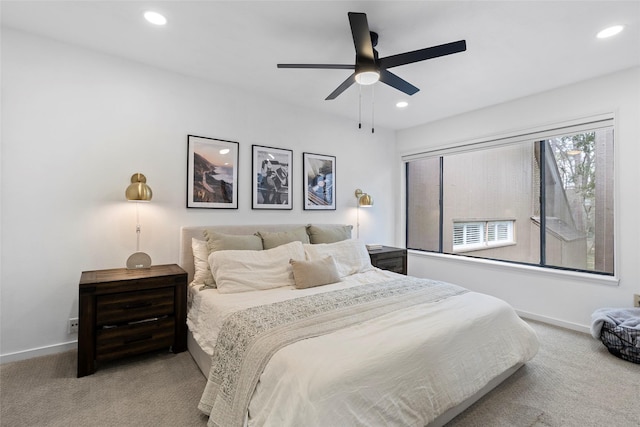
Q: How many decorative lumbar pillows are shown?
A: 1